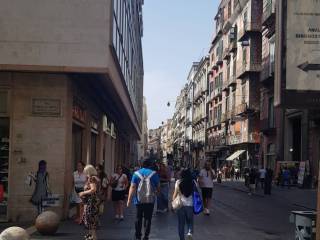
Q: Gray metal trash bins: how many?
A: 1